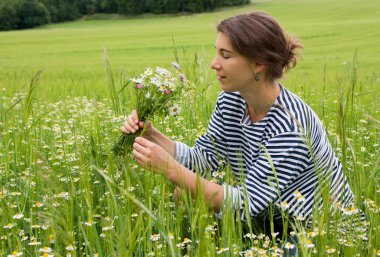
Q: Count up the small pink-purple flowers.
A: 4